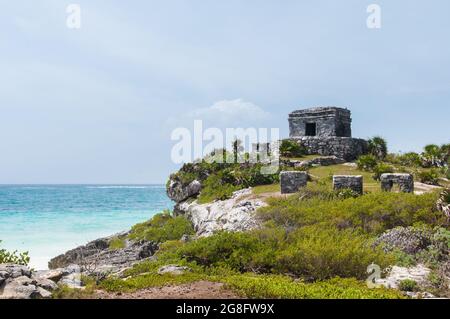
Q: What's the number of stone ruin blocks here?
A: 3